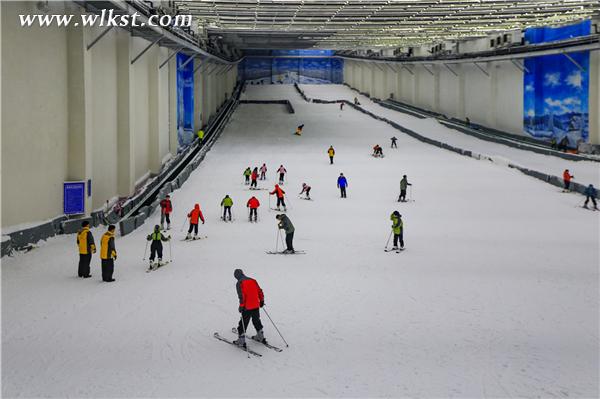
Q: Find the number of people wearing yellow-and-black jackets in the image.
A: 3